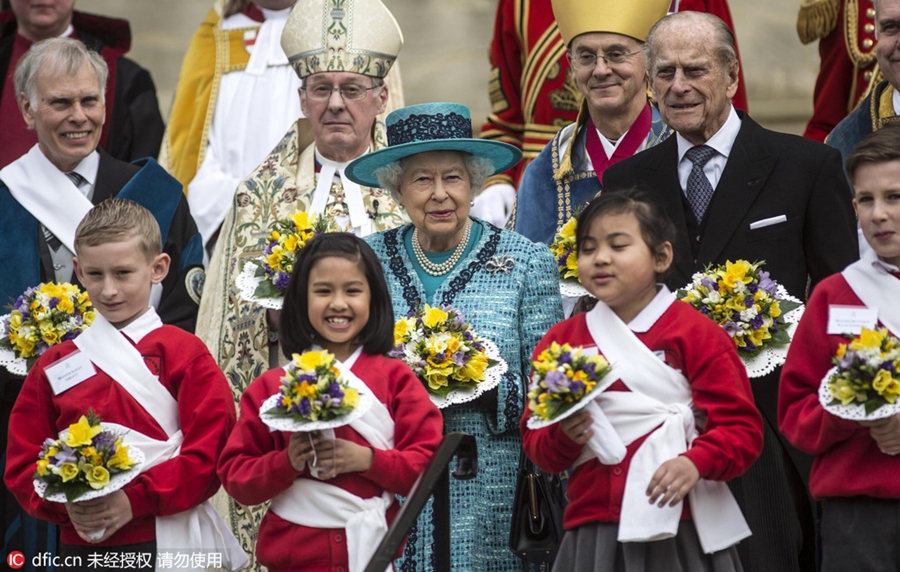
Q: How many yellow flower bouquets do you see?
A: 9